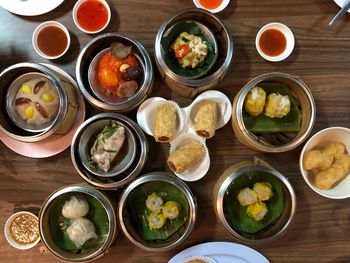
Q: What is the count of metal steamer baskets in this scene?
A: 8